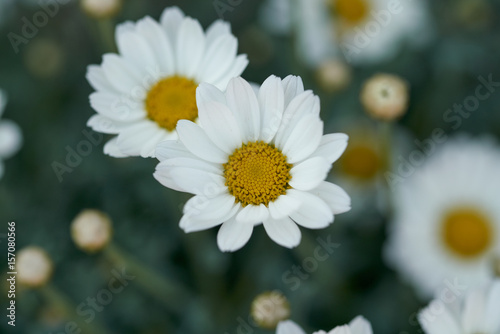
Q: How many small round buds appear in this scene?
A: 6